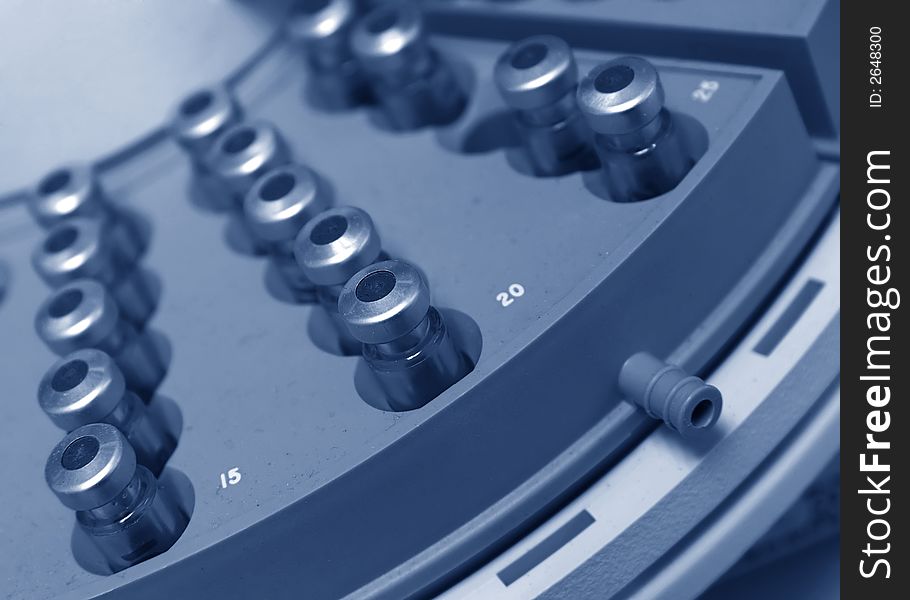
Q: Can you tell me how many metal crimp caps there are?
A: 14